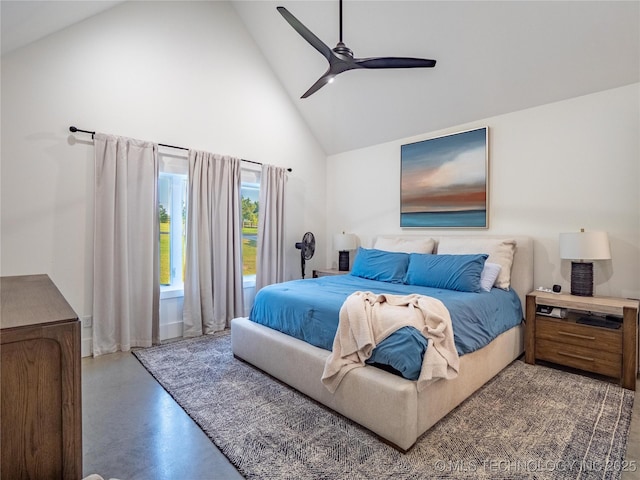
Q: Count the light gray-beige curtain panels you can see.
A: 3